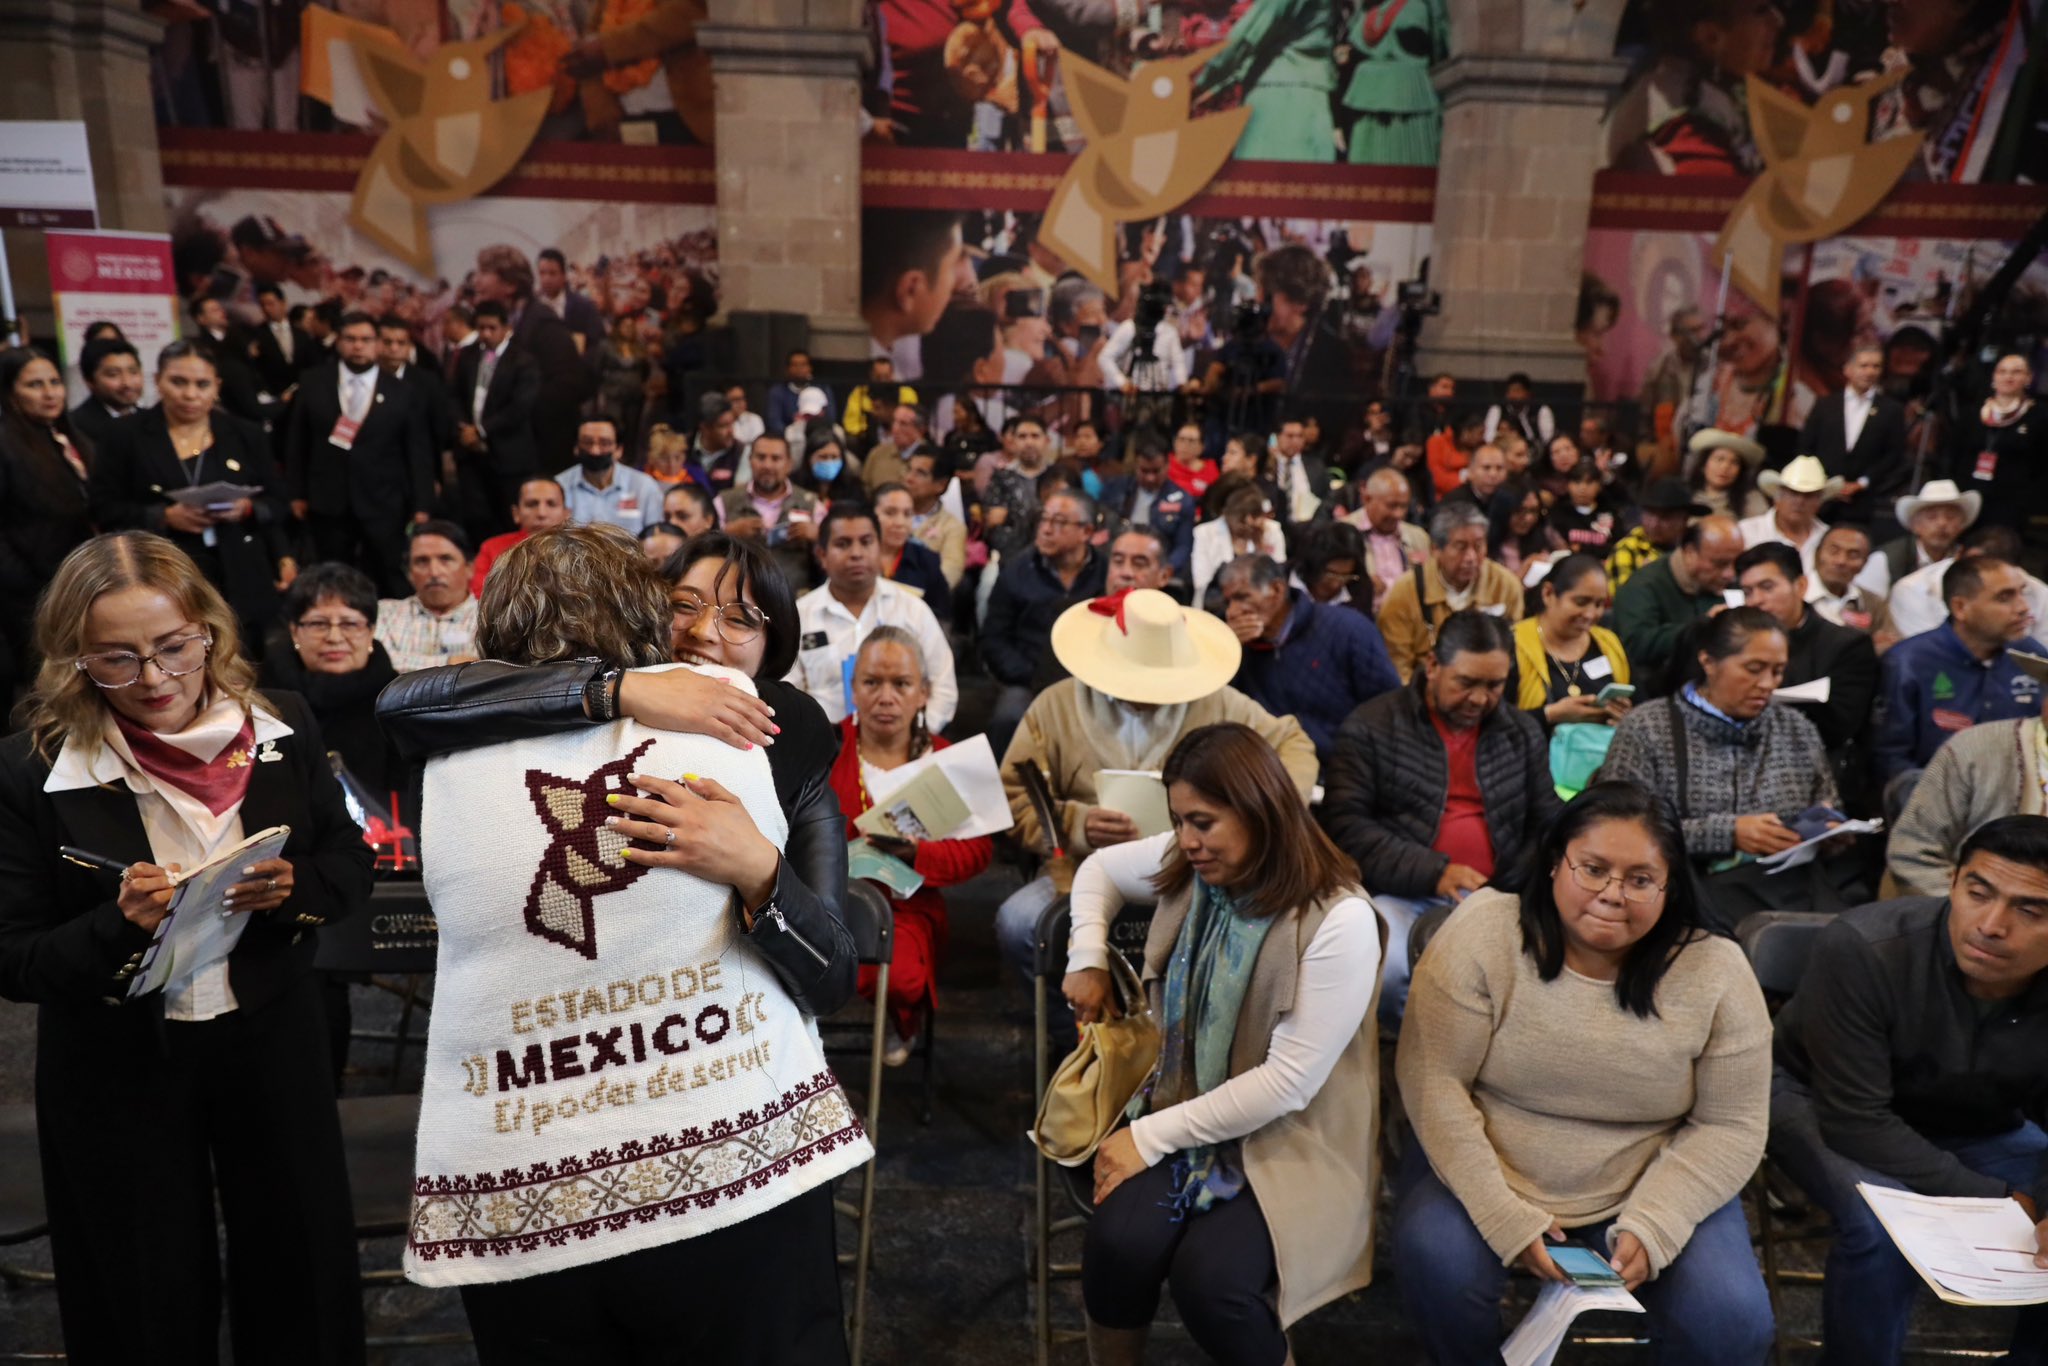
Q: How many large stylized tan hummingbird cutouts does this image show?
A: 3